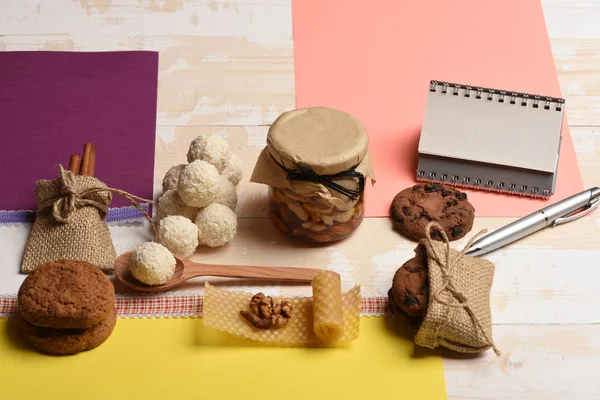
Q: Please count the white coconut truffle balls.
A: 9